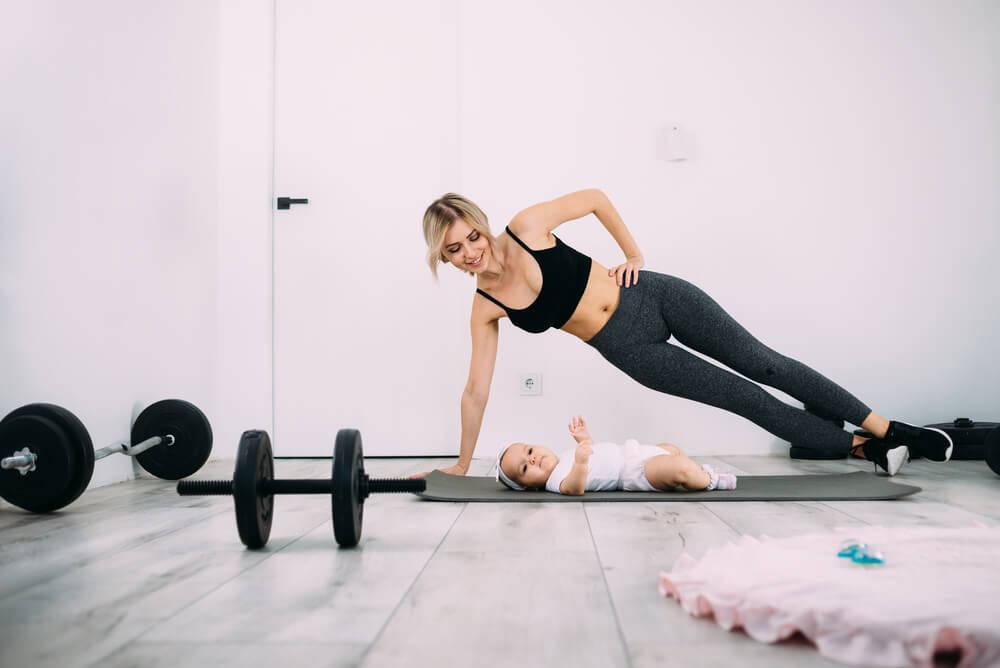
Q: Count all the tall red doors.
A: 0